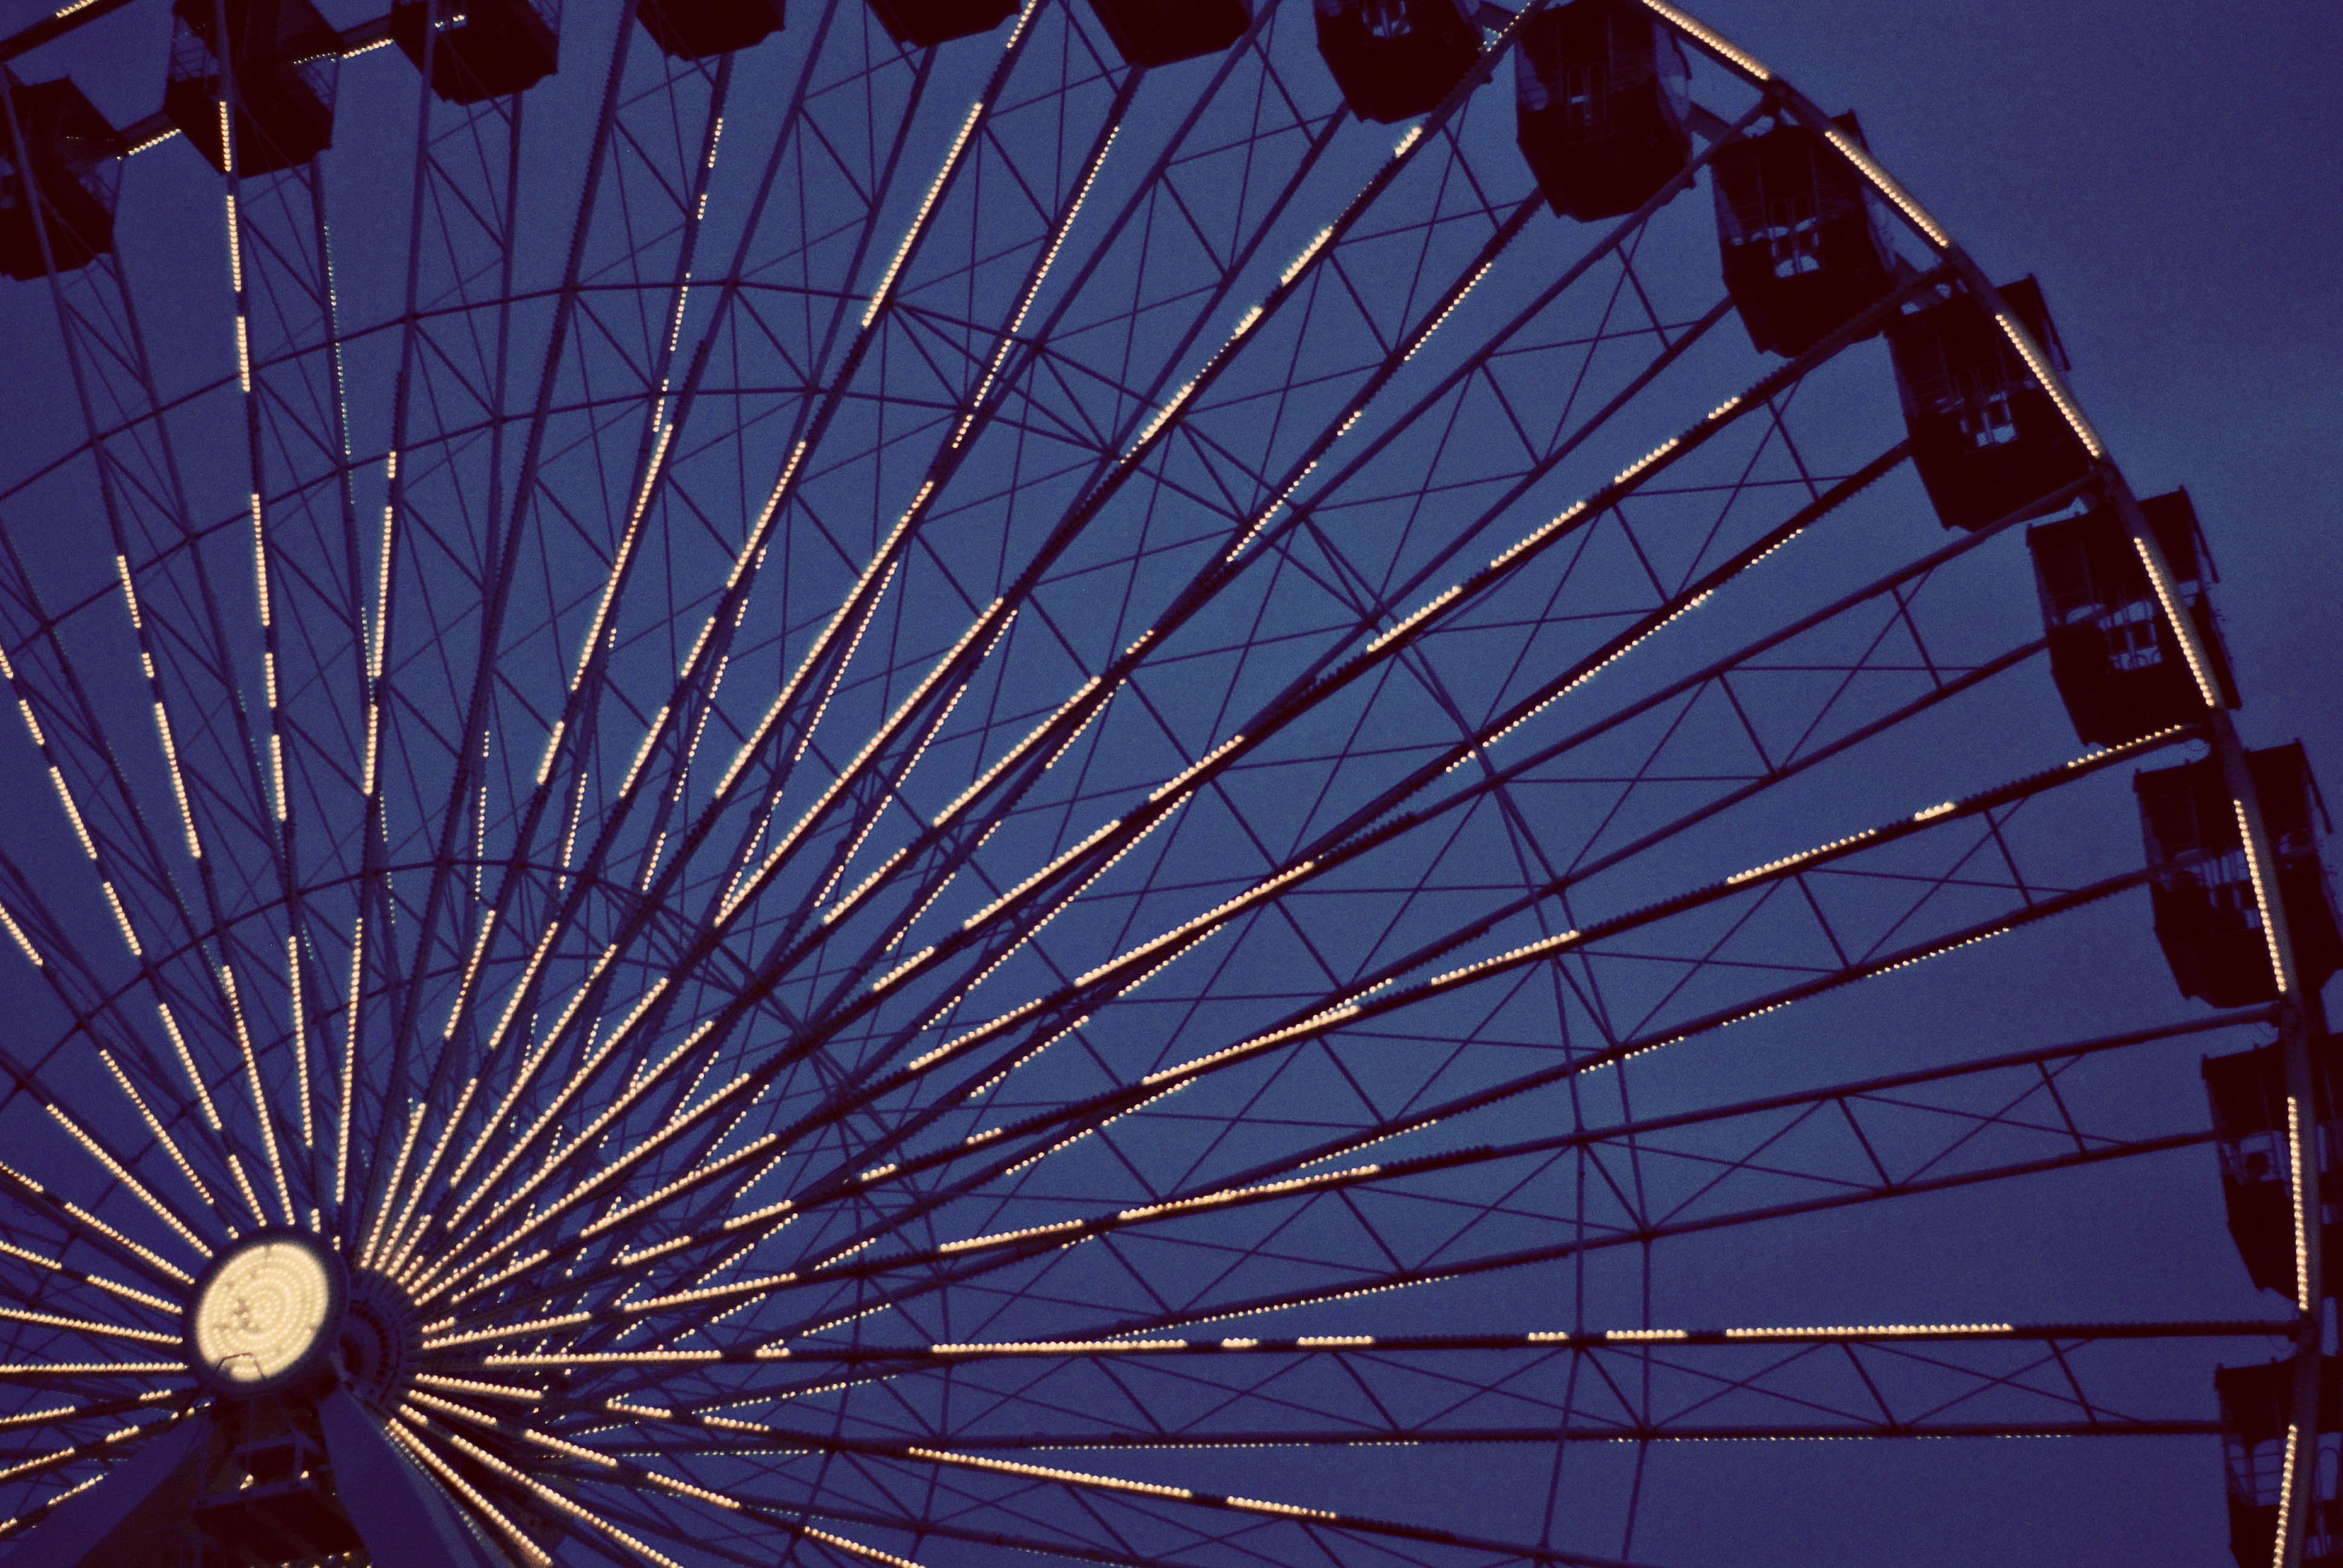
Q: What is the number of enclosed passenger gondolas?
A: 14